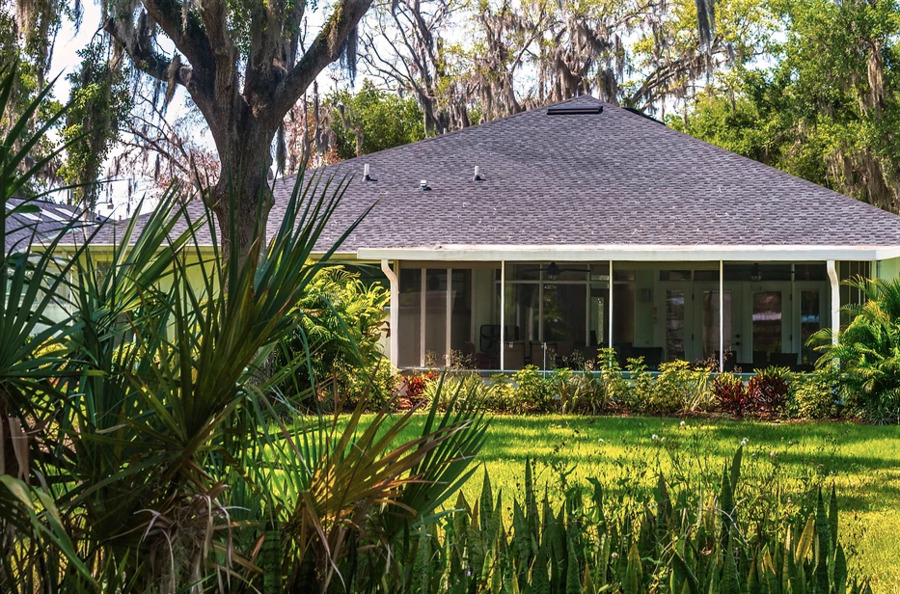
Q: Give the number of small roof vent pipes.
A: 3